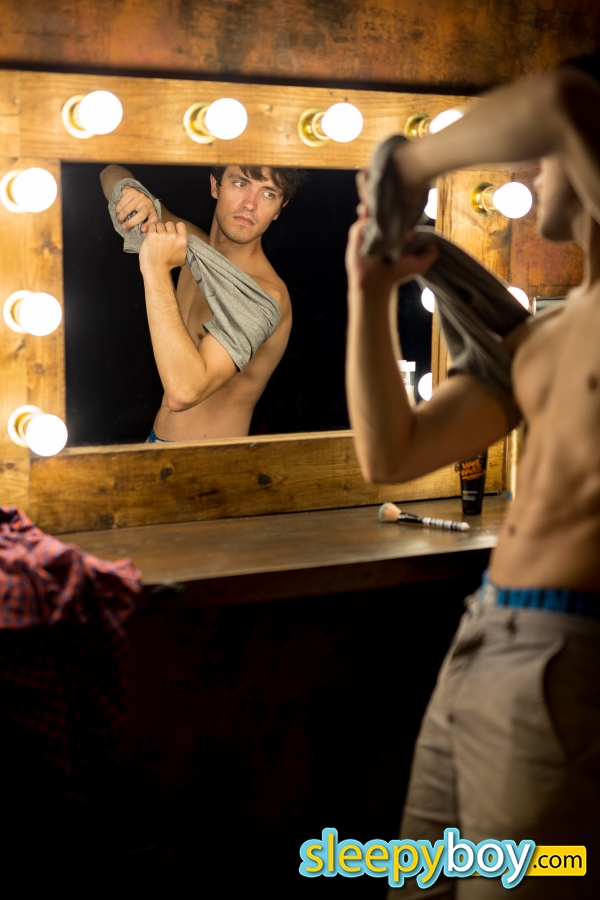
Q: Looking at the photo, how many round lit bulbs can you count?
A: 12